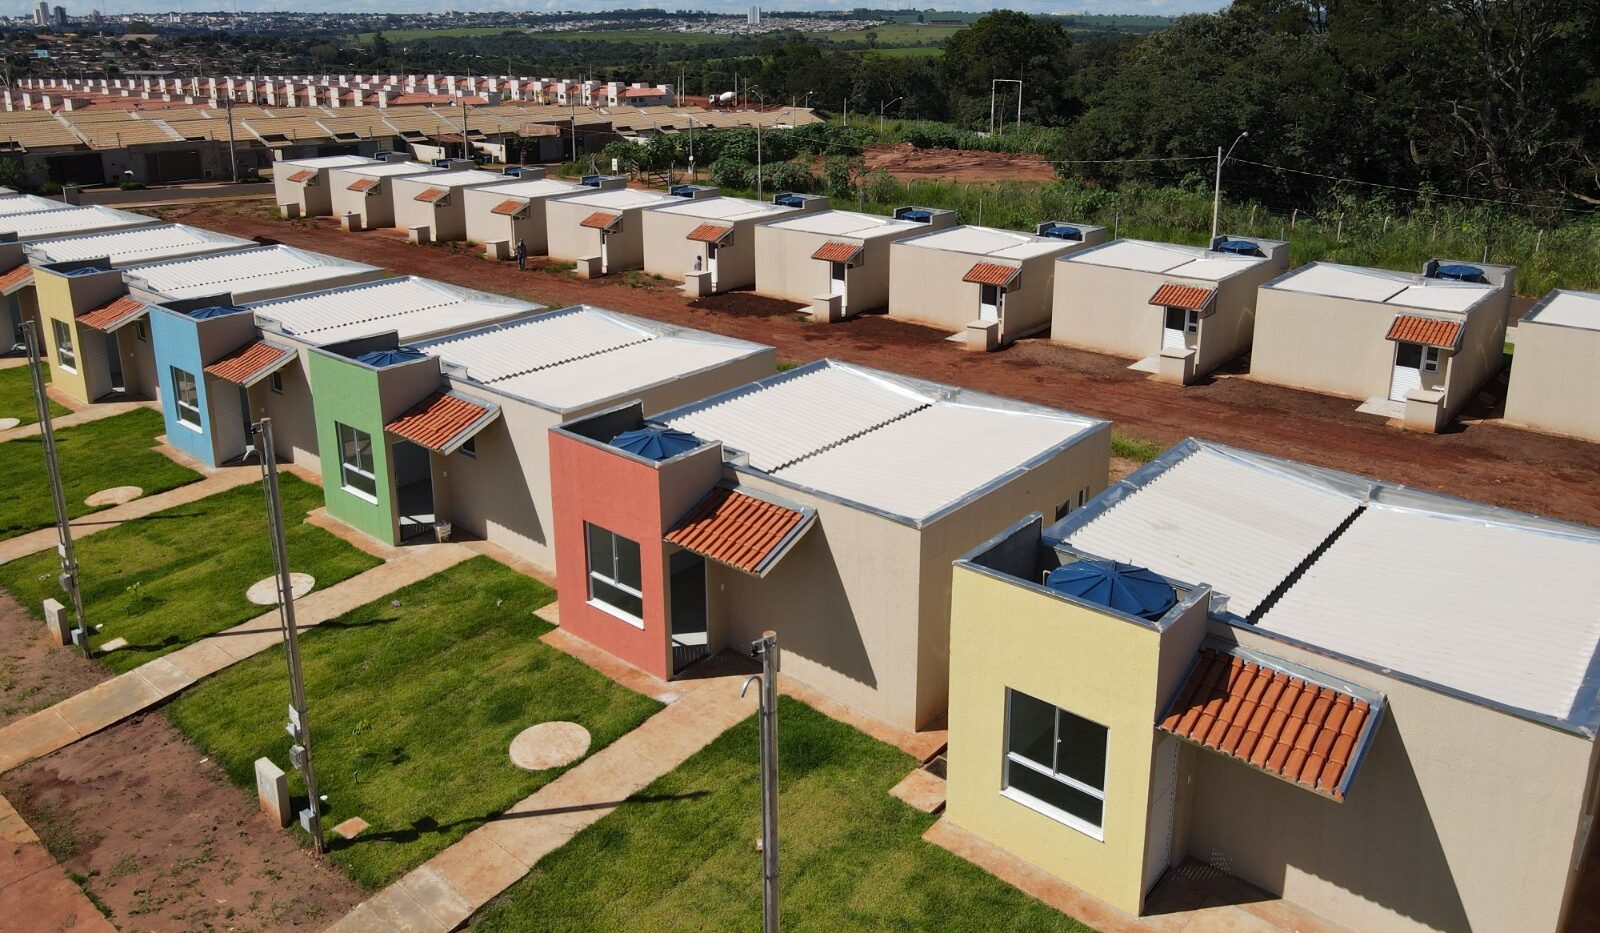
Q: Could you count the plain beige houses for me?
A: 11